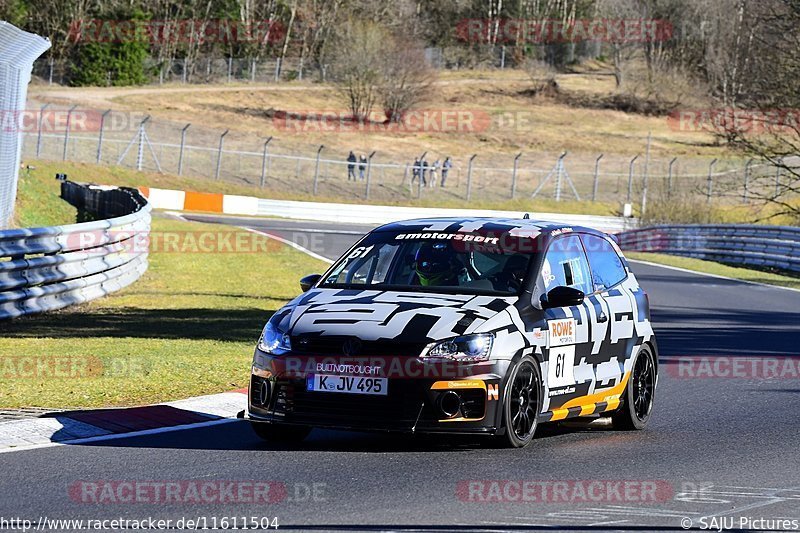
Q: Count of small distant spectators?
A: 6